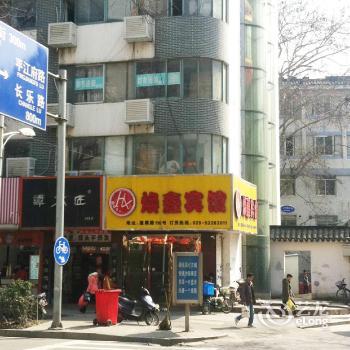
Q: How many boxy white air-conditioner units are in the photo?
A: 5